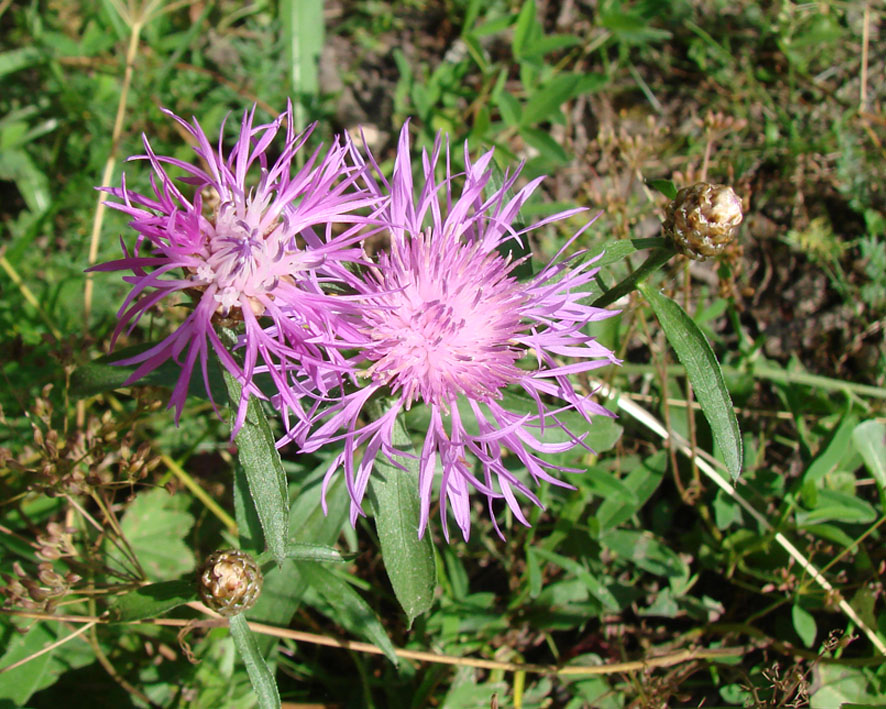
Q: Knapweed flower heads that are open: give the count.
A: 2